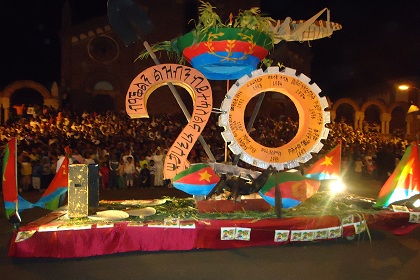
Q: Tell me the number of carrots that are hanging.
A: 0